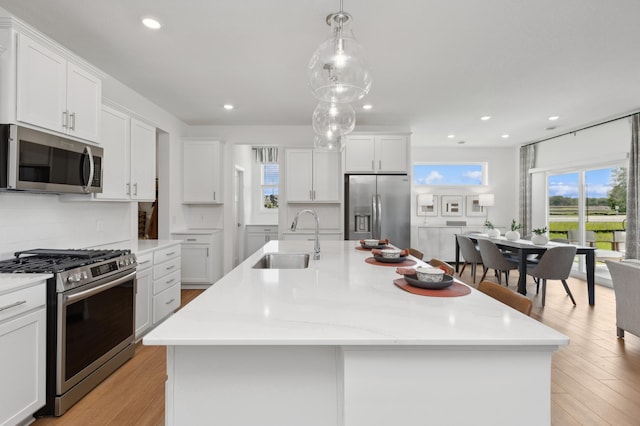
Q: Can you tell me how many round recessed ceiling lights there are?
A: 7